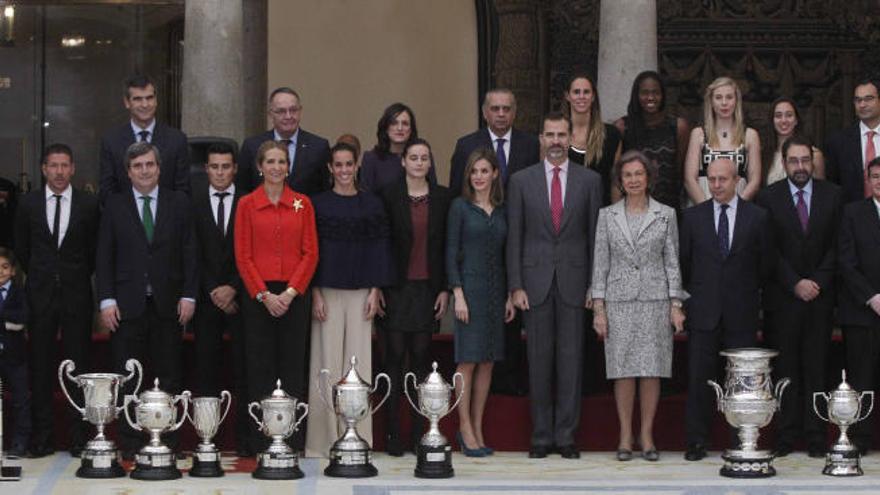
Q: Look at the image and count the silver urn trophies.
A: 8